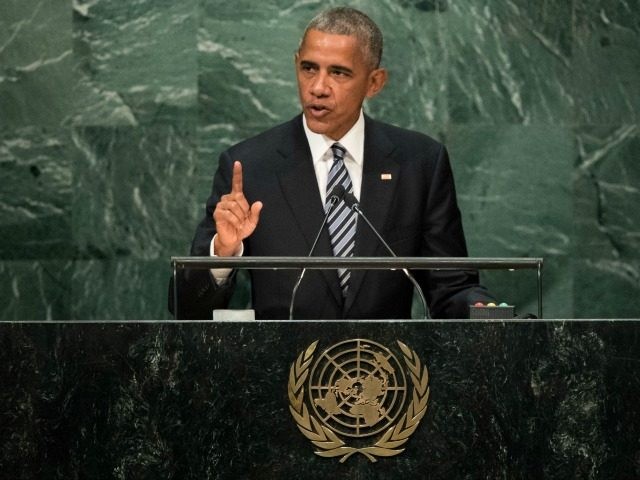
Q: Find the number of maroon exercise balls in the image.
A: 0